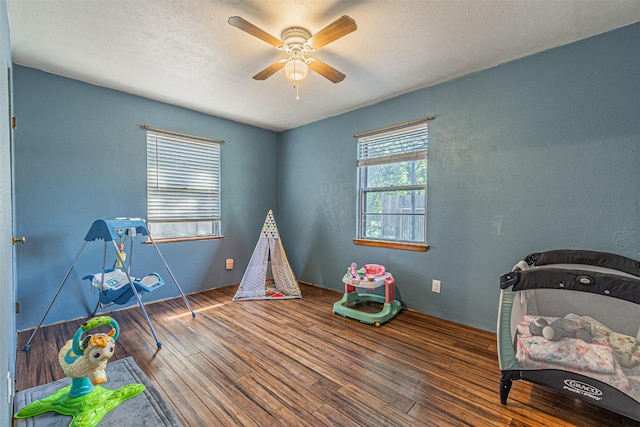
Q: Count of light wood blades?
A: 4